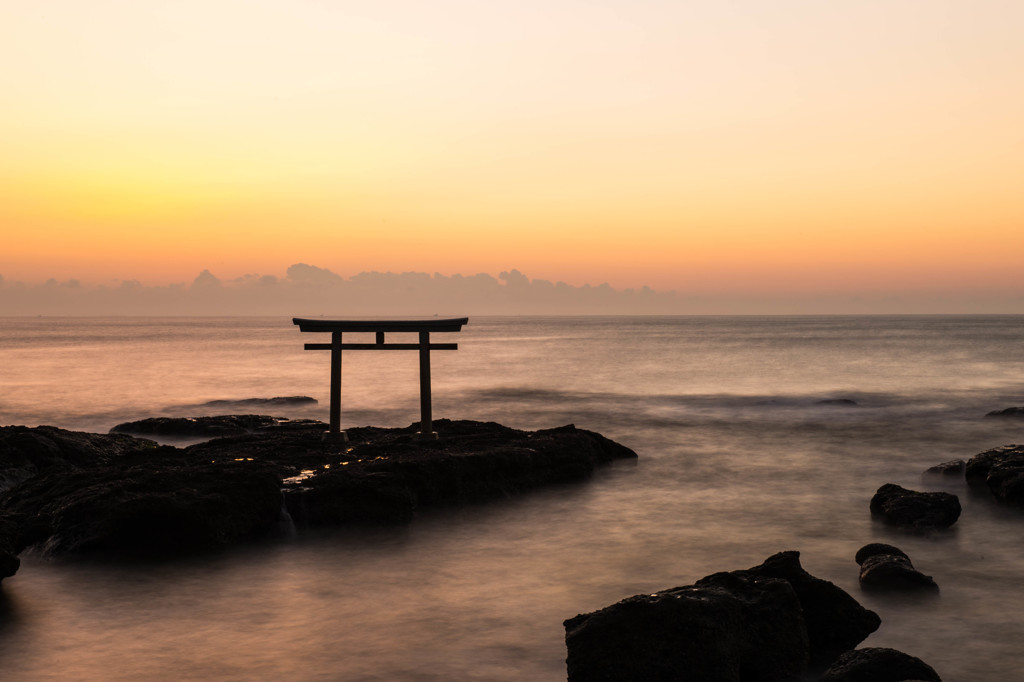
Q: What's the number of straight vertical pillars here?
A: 2